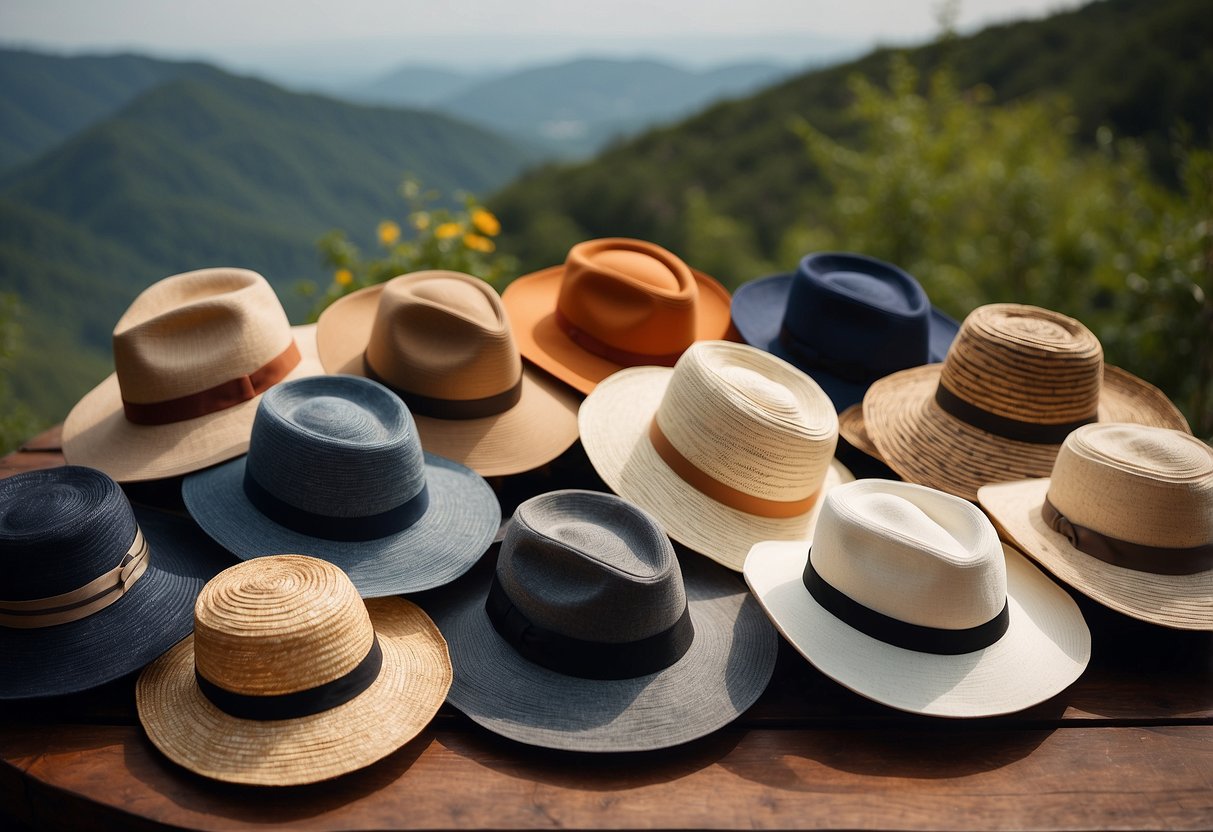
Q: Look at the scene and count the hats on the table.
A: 12